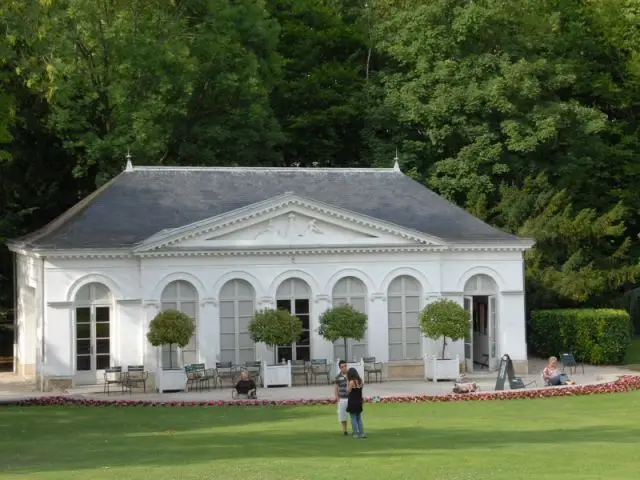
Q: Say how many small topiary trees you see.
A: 4